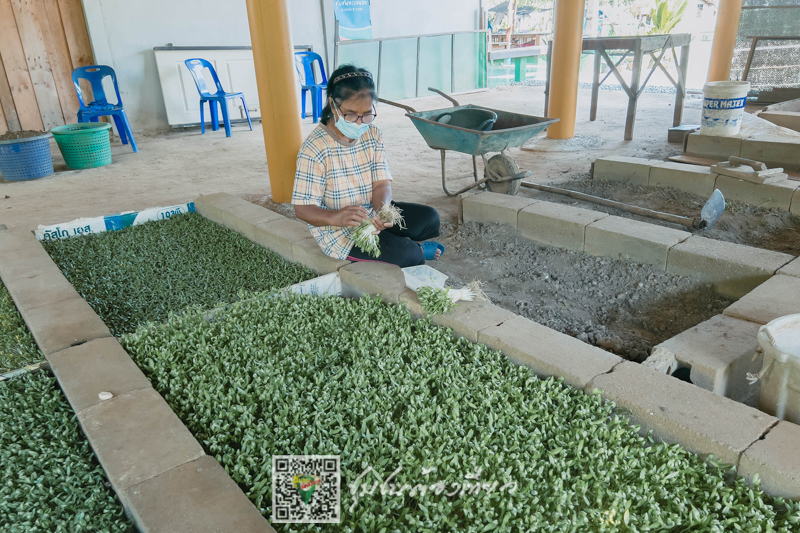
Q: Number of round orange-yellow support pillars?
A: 3